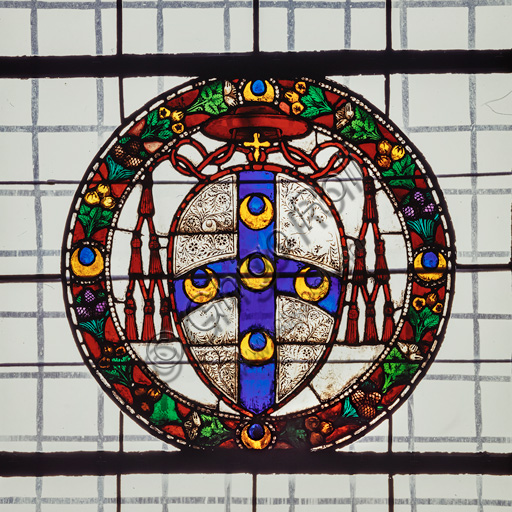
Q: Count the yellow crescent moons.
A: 9